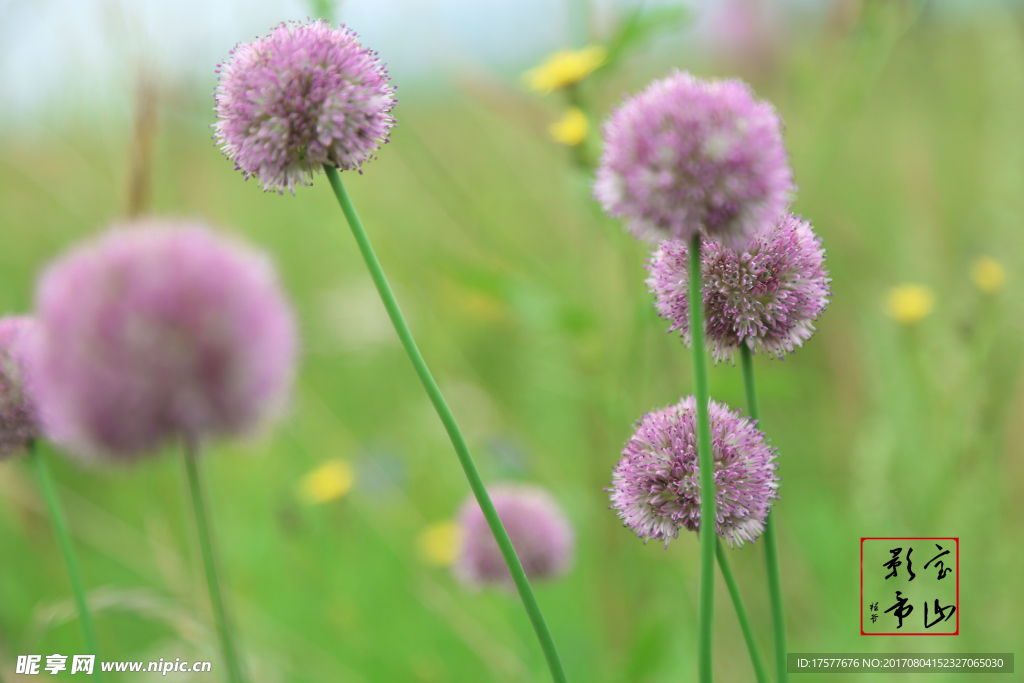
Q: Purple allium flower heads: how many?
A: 7